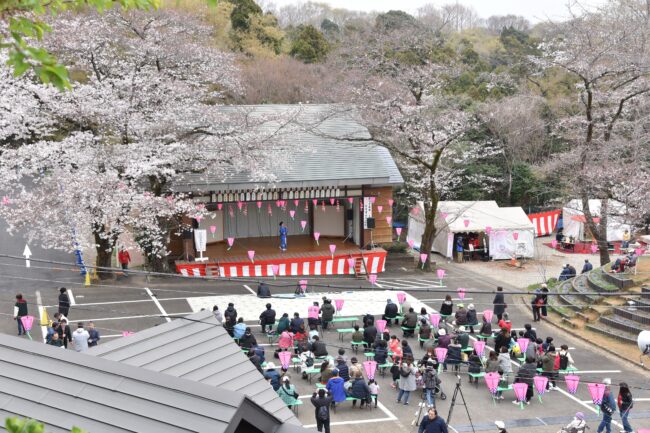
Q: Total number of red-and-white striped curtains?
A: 2